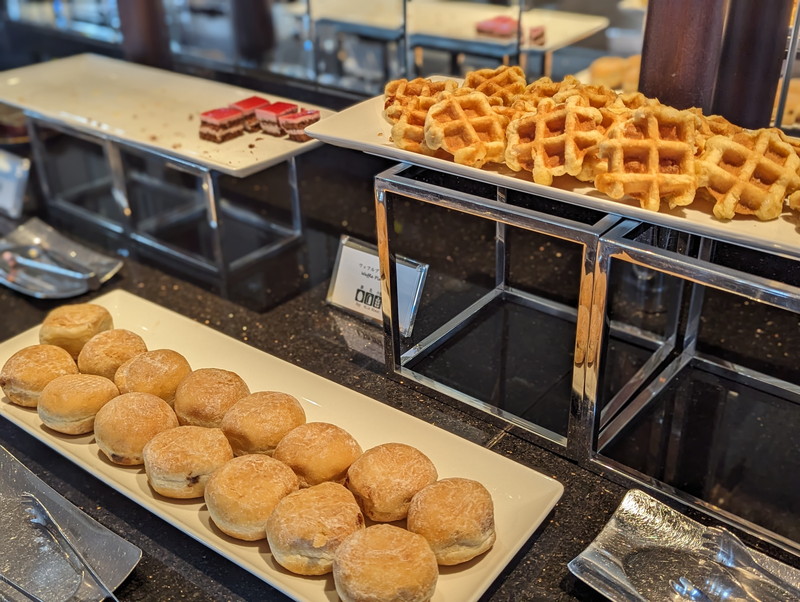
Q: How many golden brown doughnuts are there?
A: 15